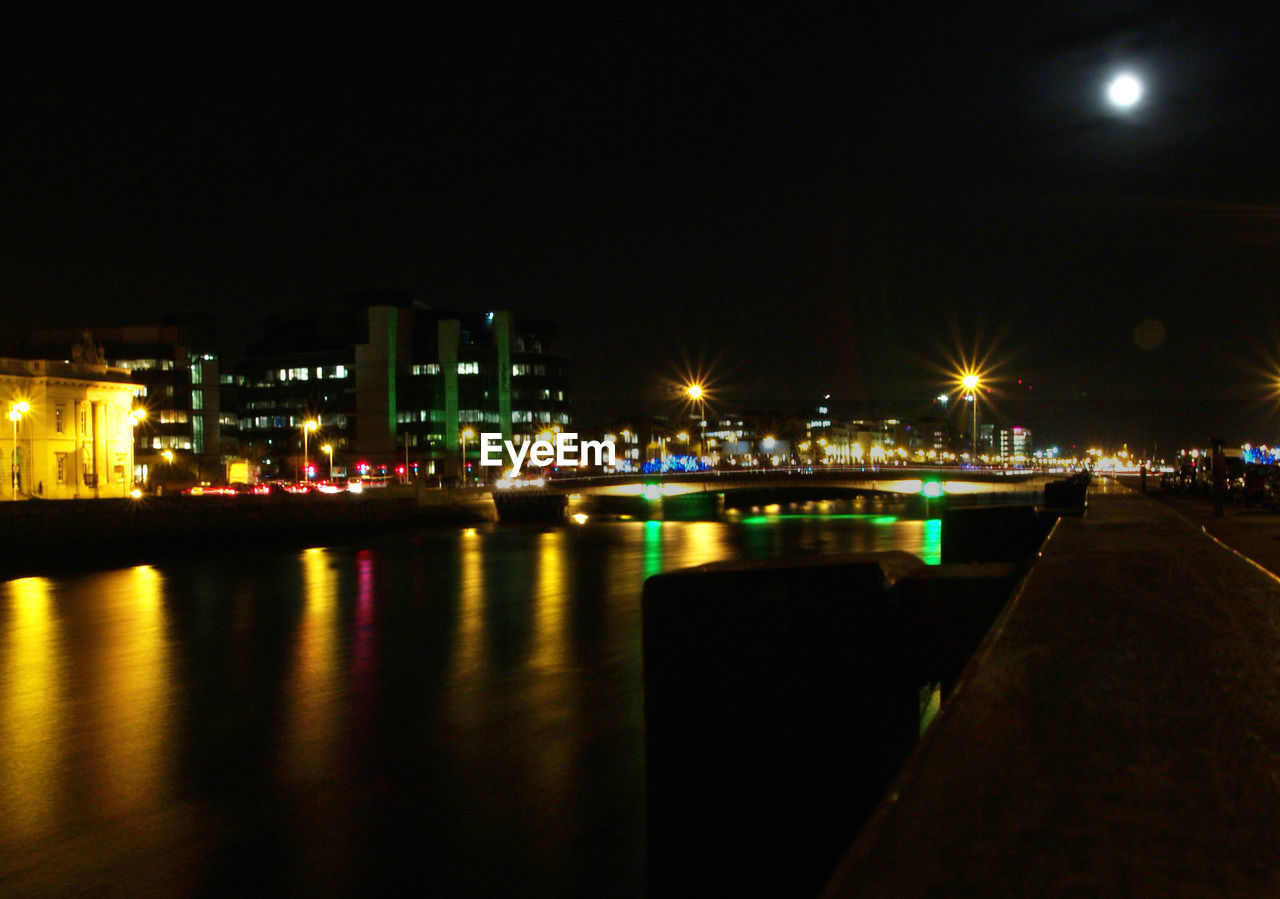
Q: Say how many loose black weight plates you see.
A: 0